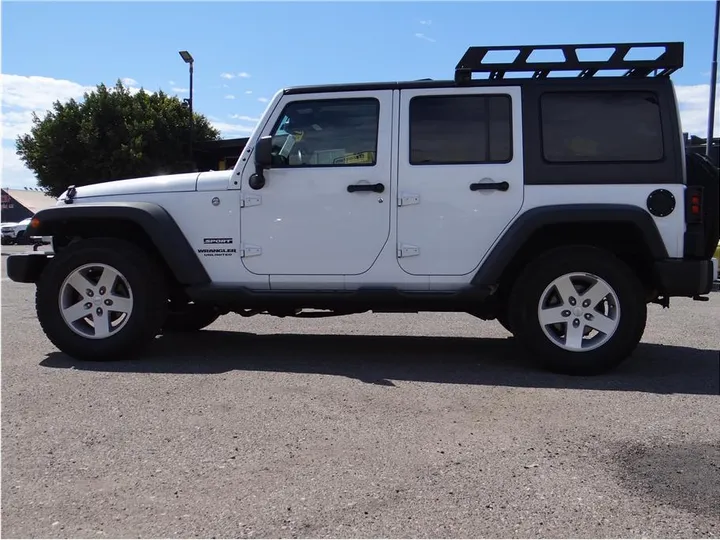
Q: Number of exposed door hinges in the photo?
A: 4